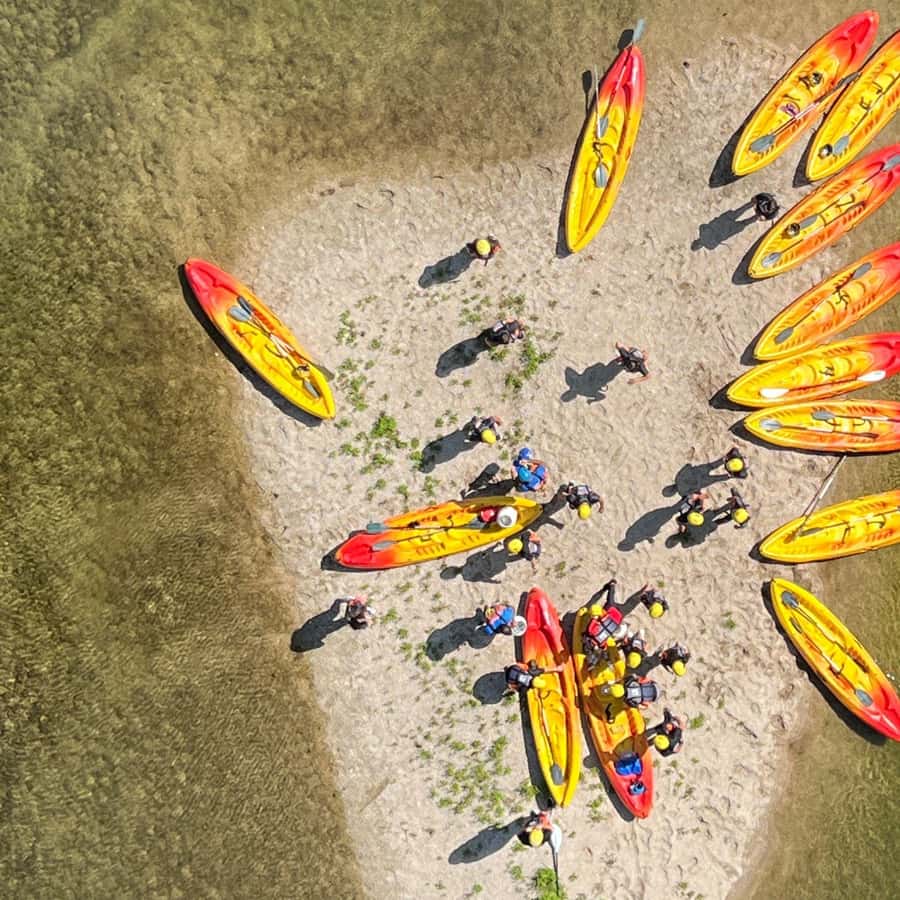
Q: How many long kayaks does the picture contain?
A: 13